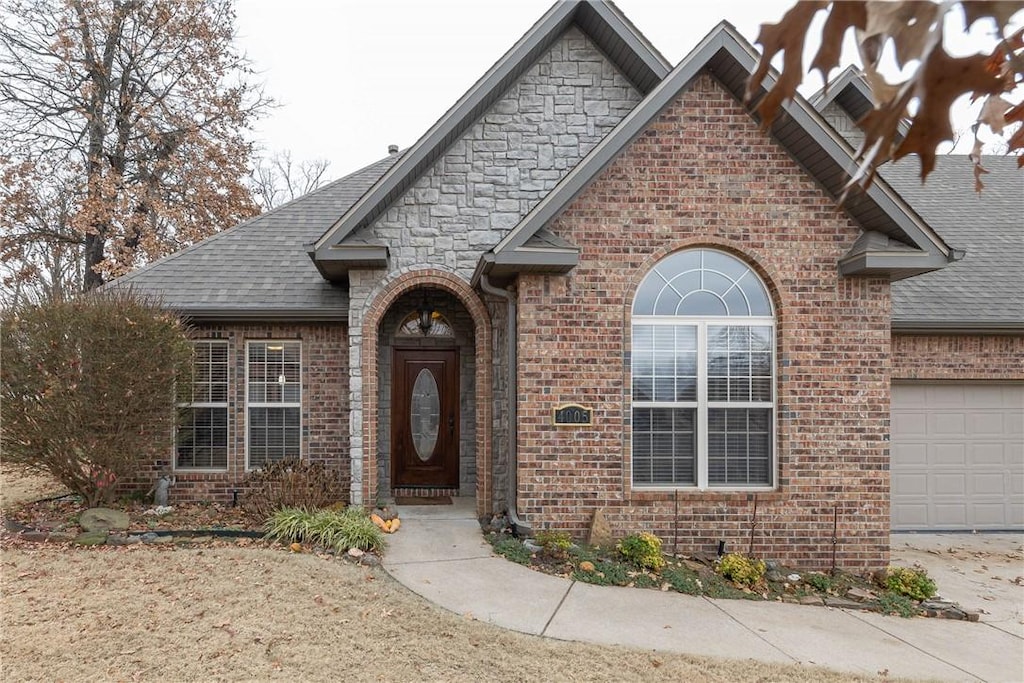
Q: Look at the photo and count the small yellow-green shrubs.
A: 4